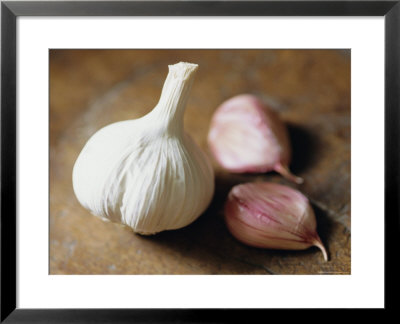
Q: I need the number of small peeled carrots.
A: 0